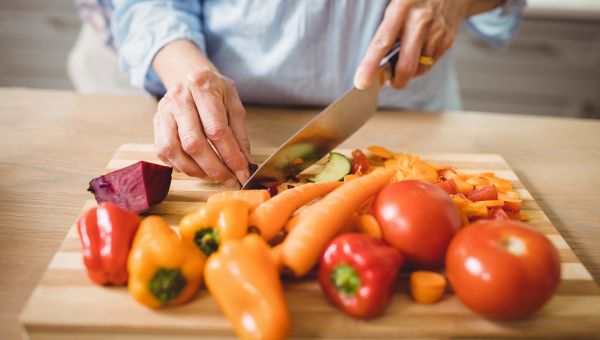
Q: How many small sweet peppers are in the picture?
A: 5